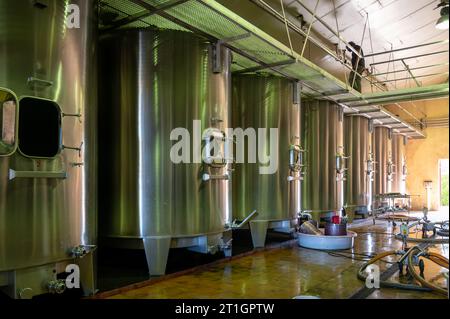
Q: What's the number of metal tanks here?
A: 7